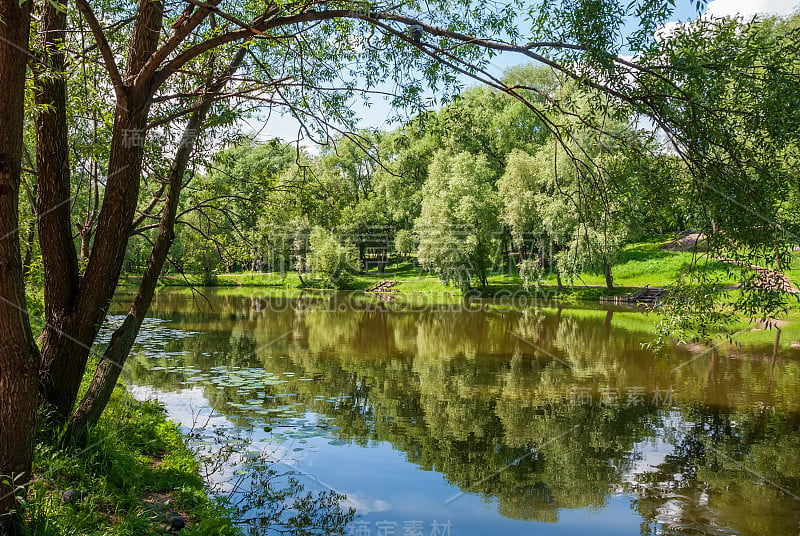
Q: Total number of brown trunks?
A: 4